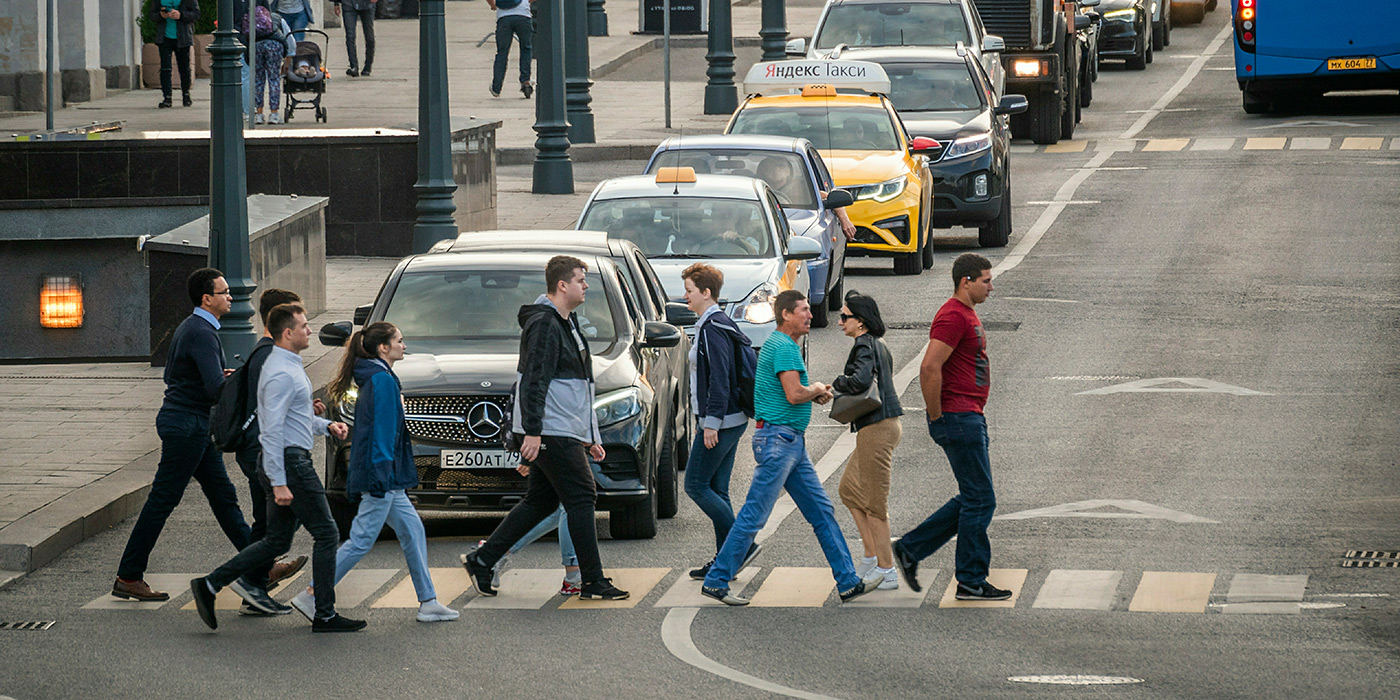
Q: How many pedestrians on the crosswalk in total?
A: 10